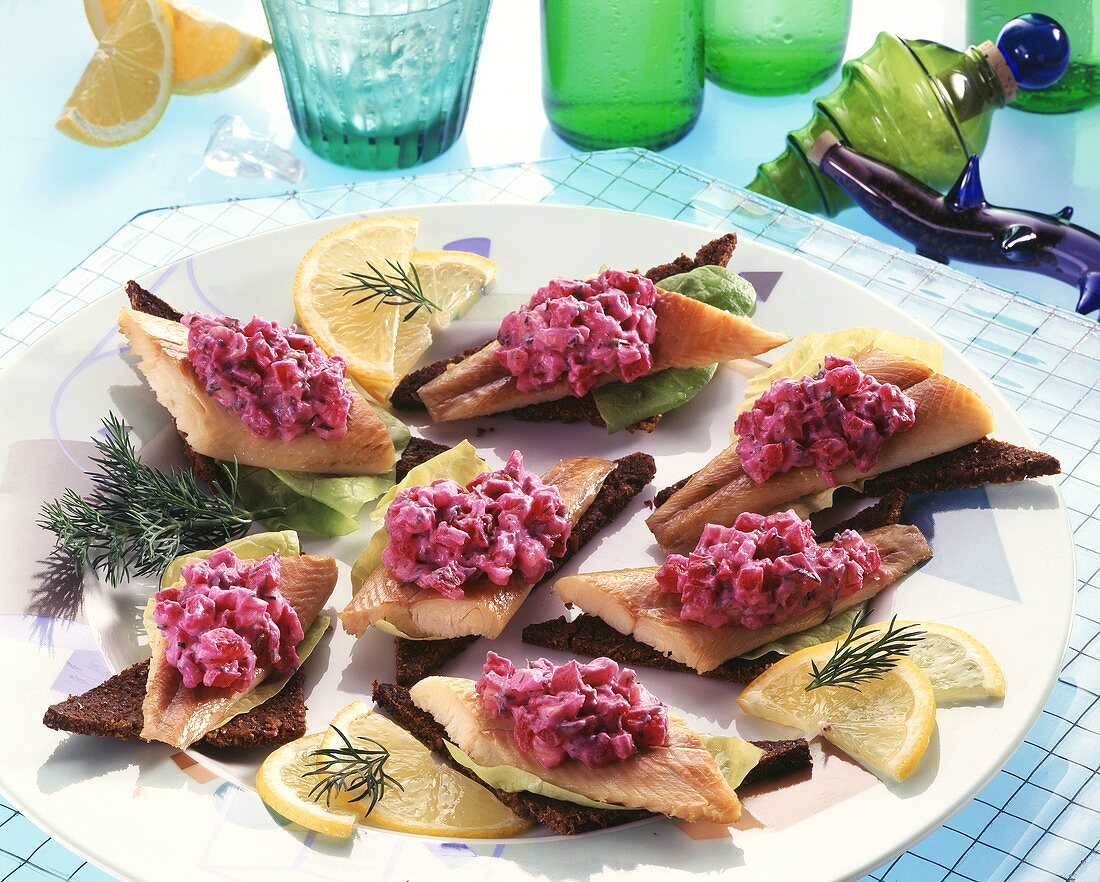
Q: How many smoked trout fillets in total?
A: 7